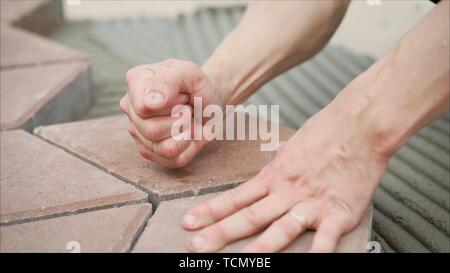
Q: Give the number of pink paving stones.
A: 7